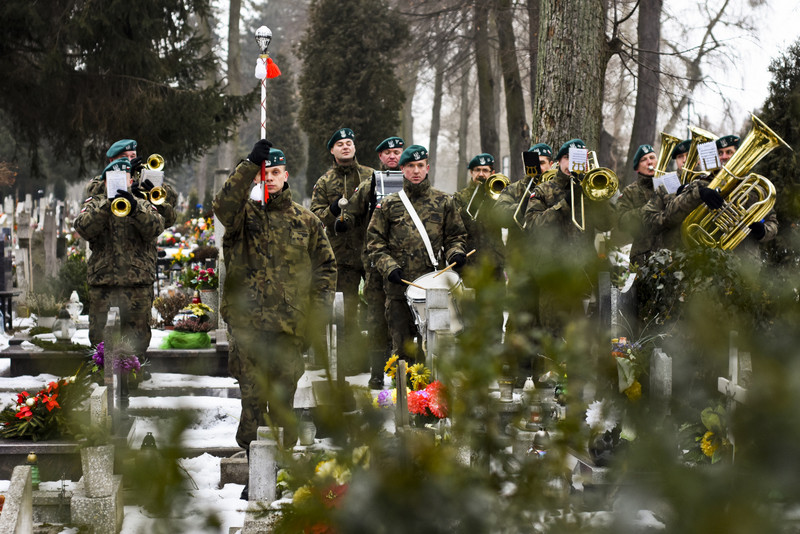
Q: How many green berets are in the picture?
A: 12